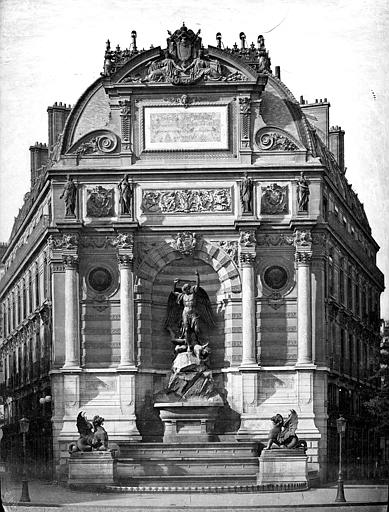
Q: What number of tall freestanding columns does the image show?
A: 4